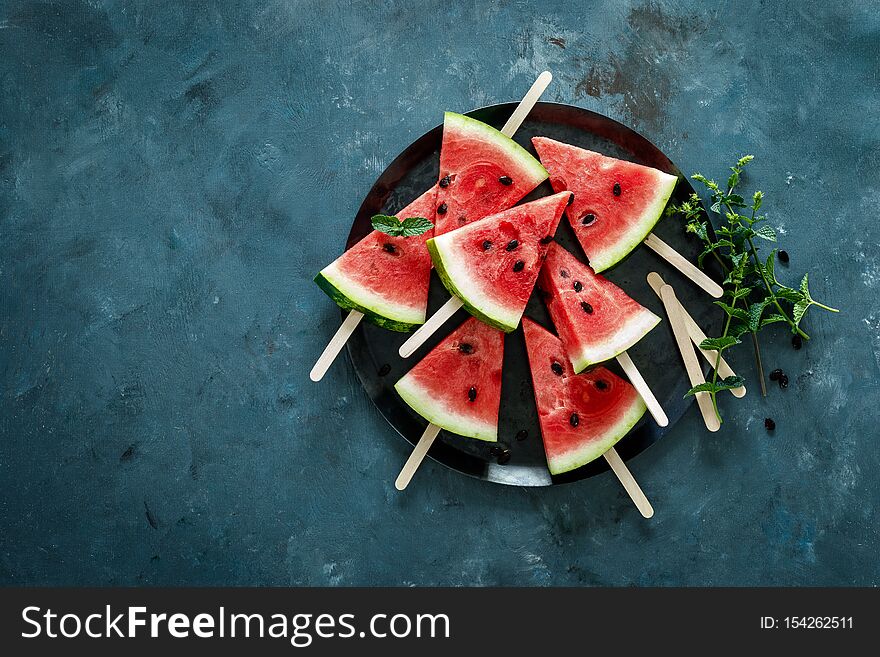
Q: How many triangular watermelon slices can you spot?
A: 7